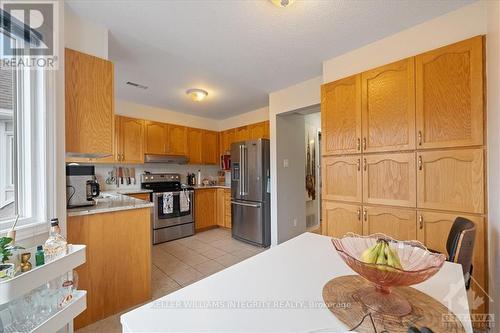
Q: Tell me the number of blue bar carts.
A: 0